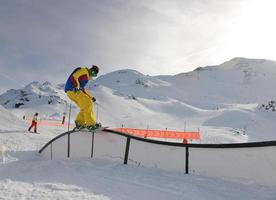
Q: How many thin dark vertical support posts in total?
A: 5